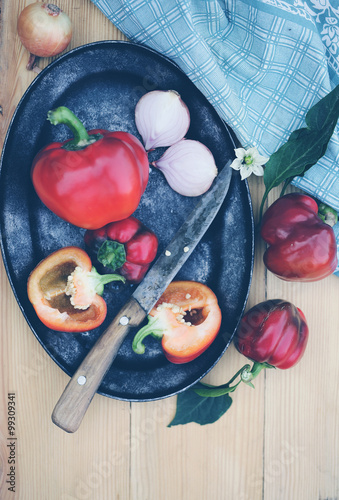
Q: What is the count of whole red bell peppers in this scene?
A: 4